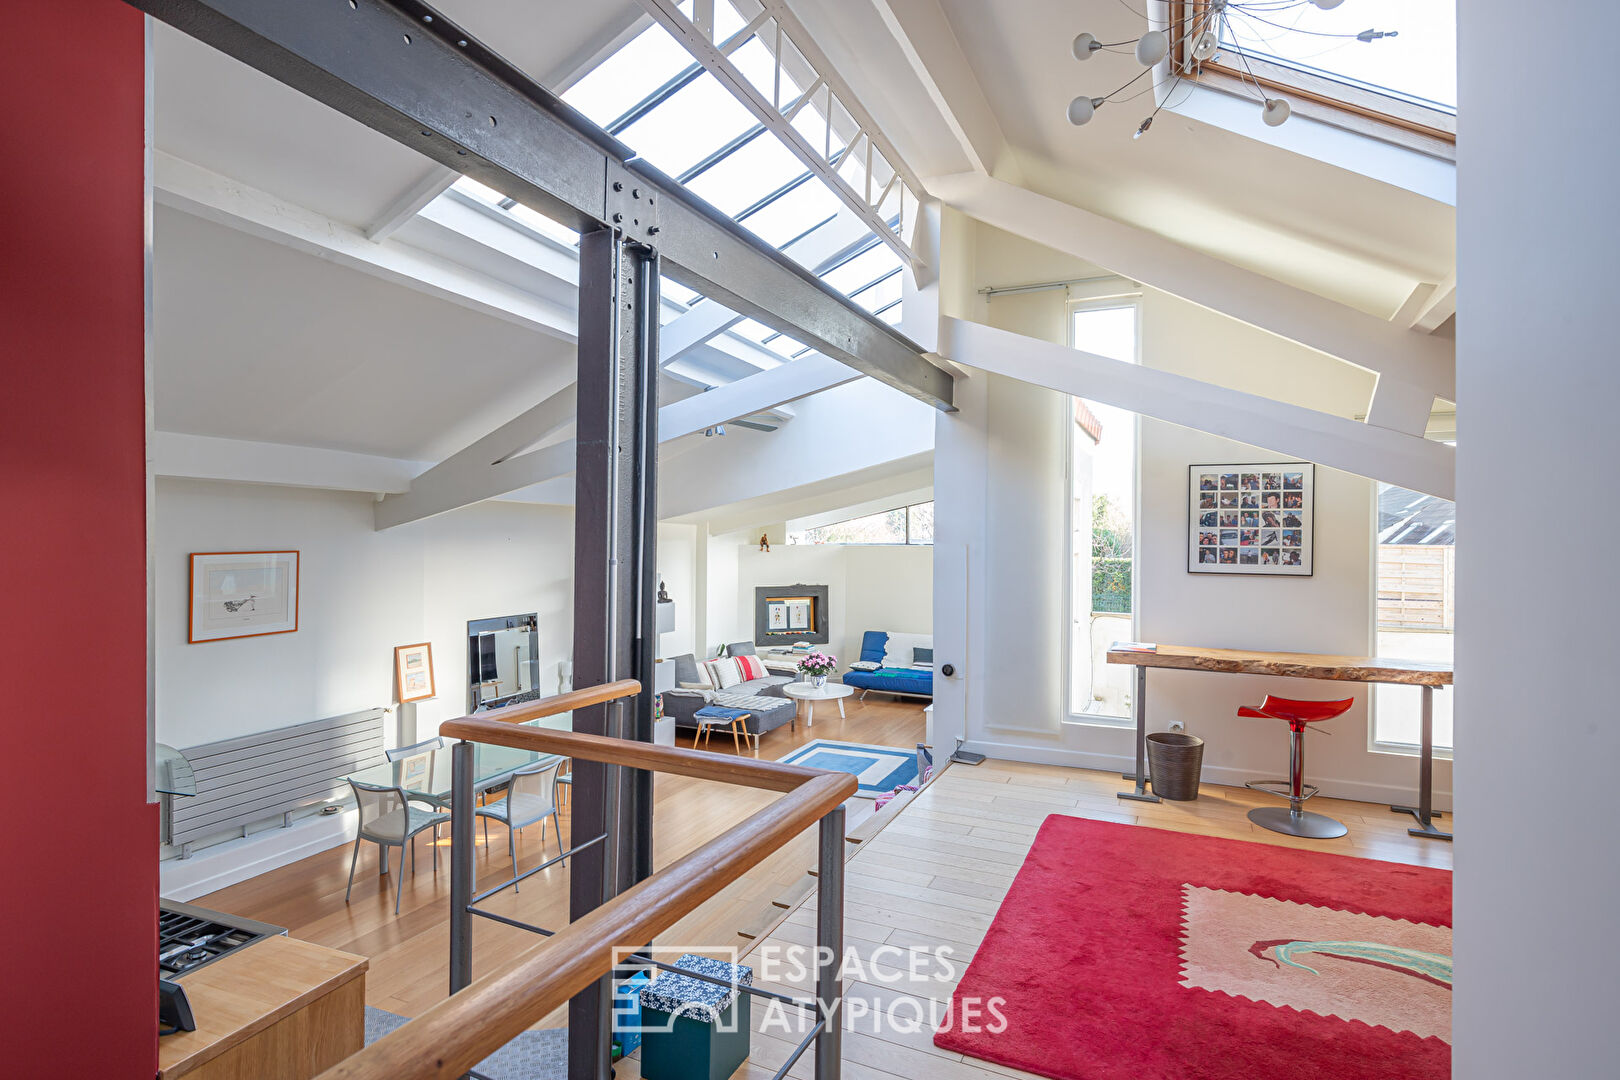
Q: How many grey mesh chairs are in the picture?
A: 4